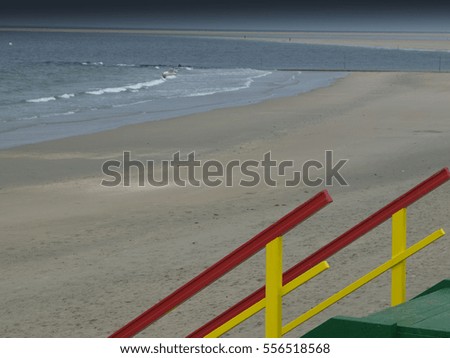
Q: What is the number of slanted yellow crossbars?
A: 2